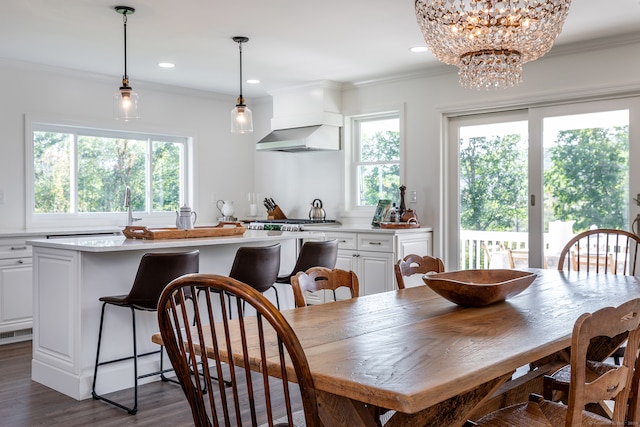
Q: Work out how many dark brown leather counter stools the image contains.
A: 3